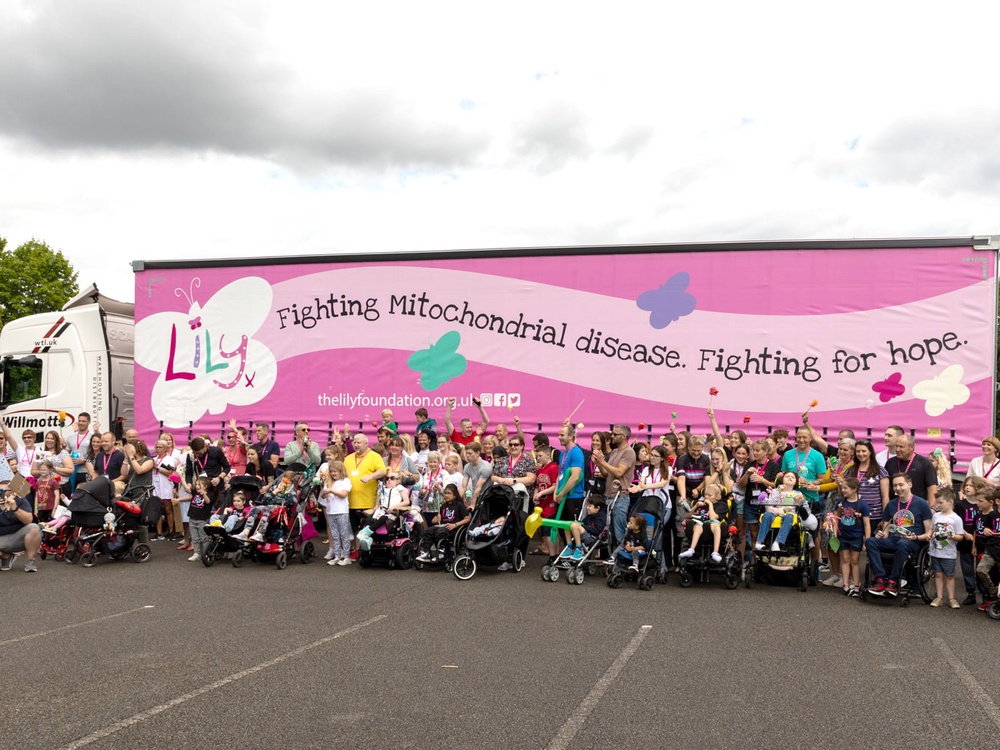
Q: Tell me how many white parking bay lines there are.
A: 4